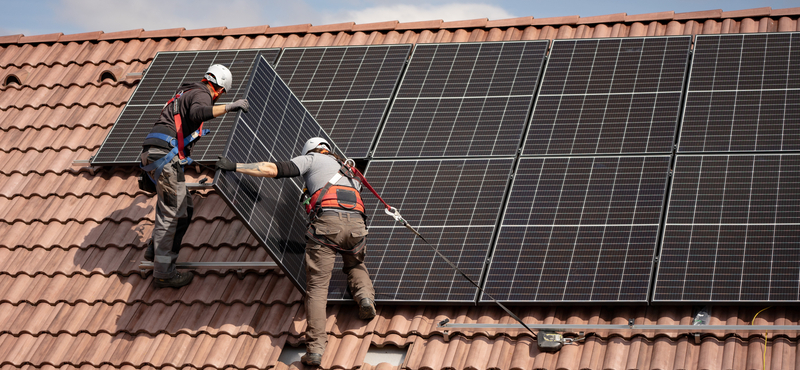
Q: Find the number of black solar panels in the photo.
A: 9